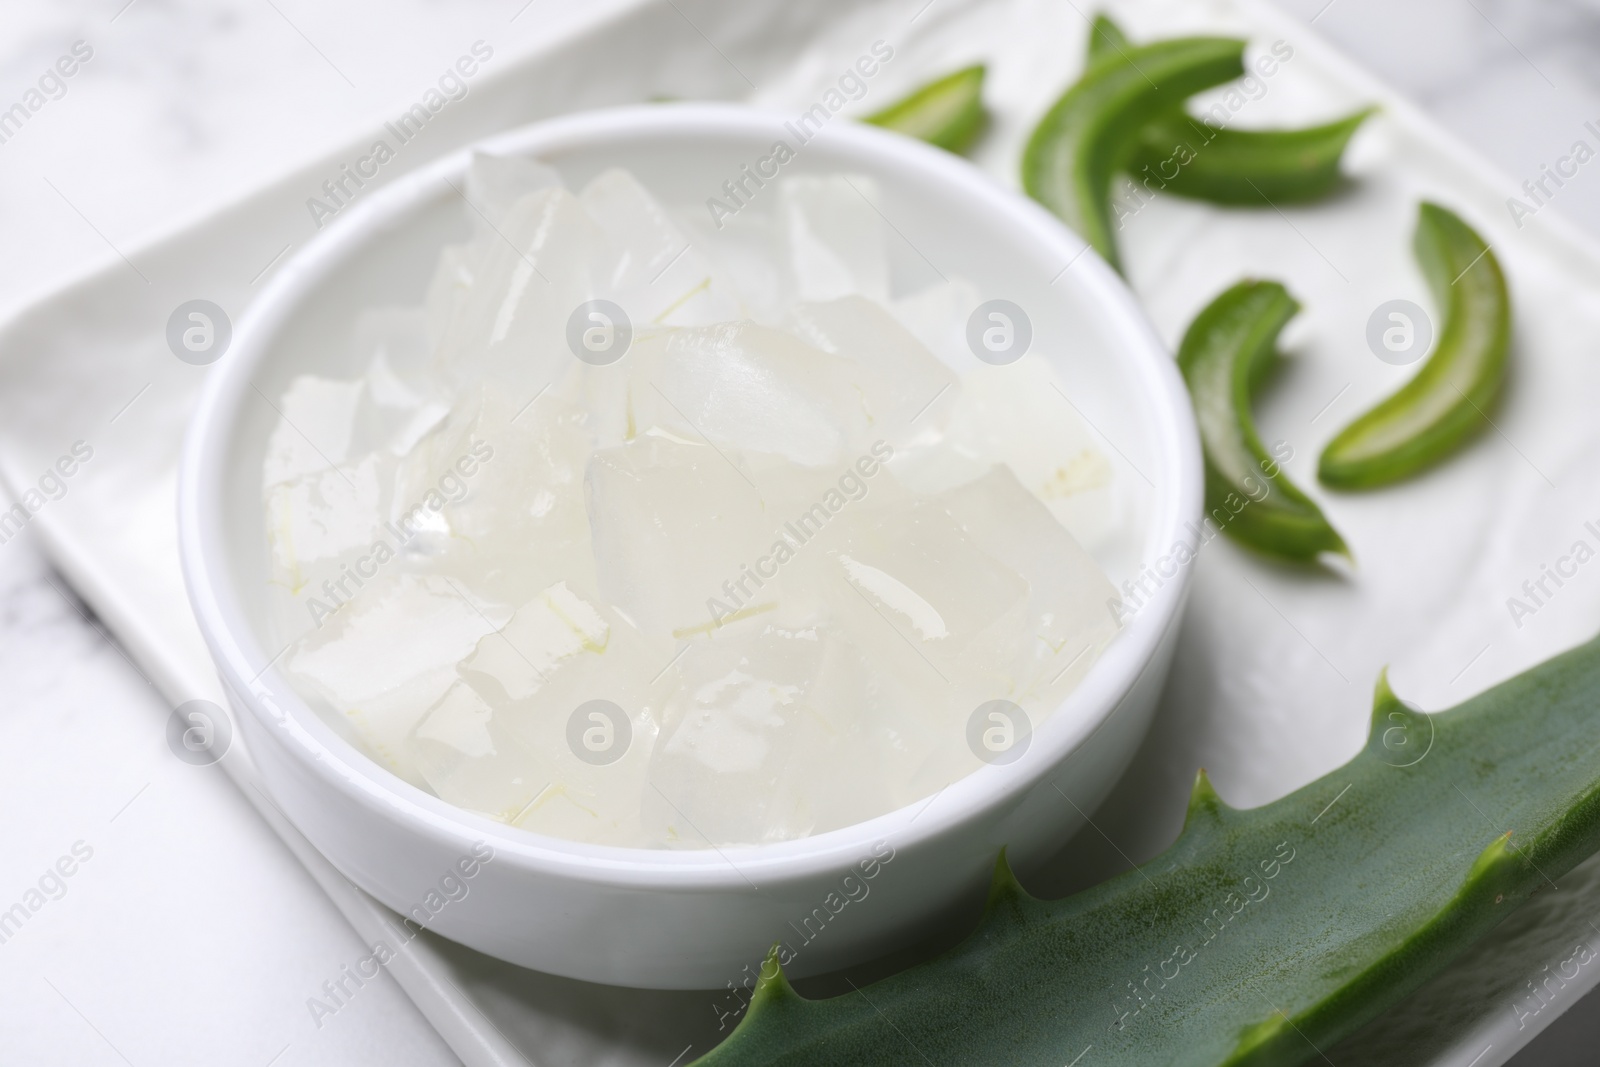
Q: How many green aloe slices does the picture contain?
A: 5